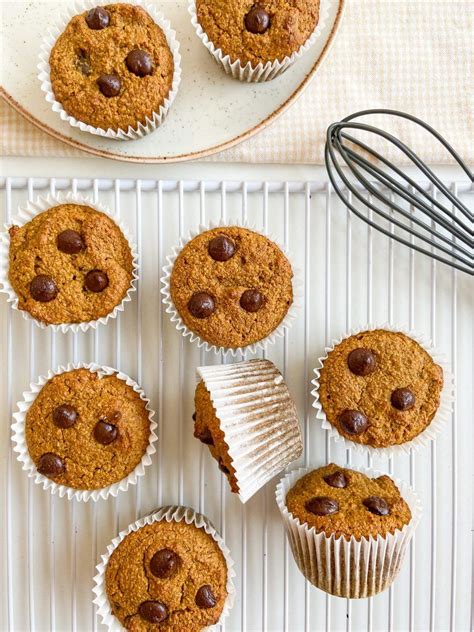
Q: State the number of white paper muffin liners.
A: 9